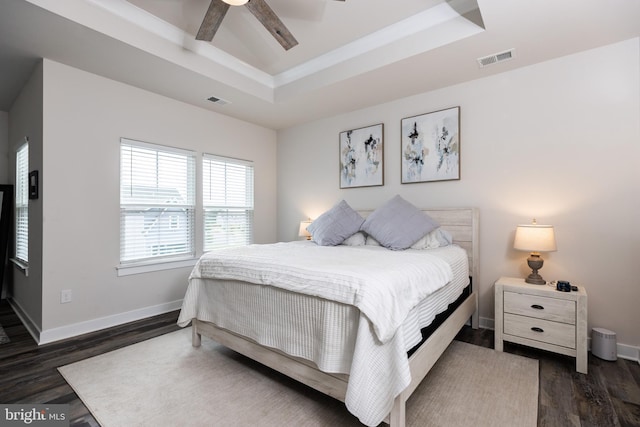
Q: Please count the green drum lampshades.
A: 0